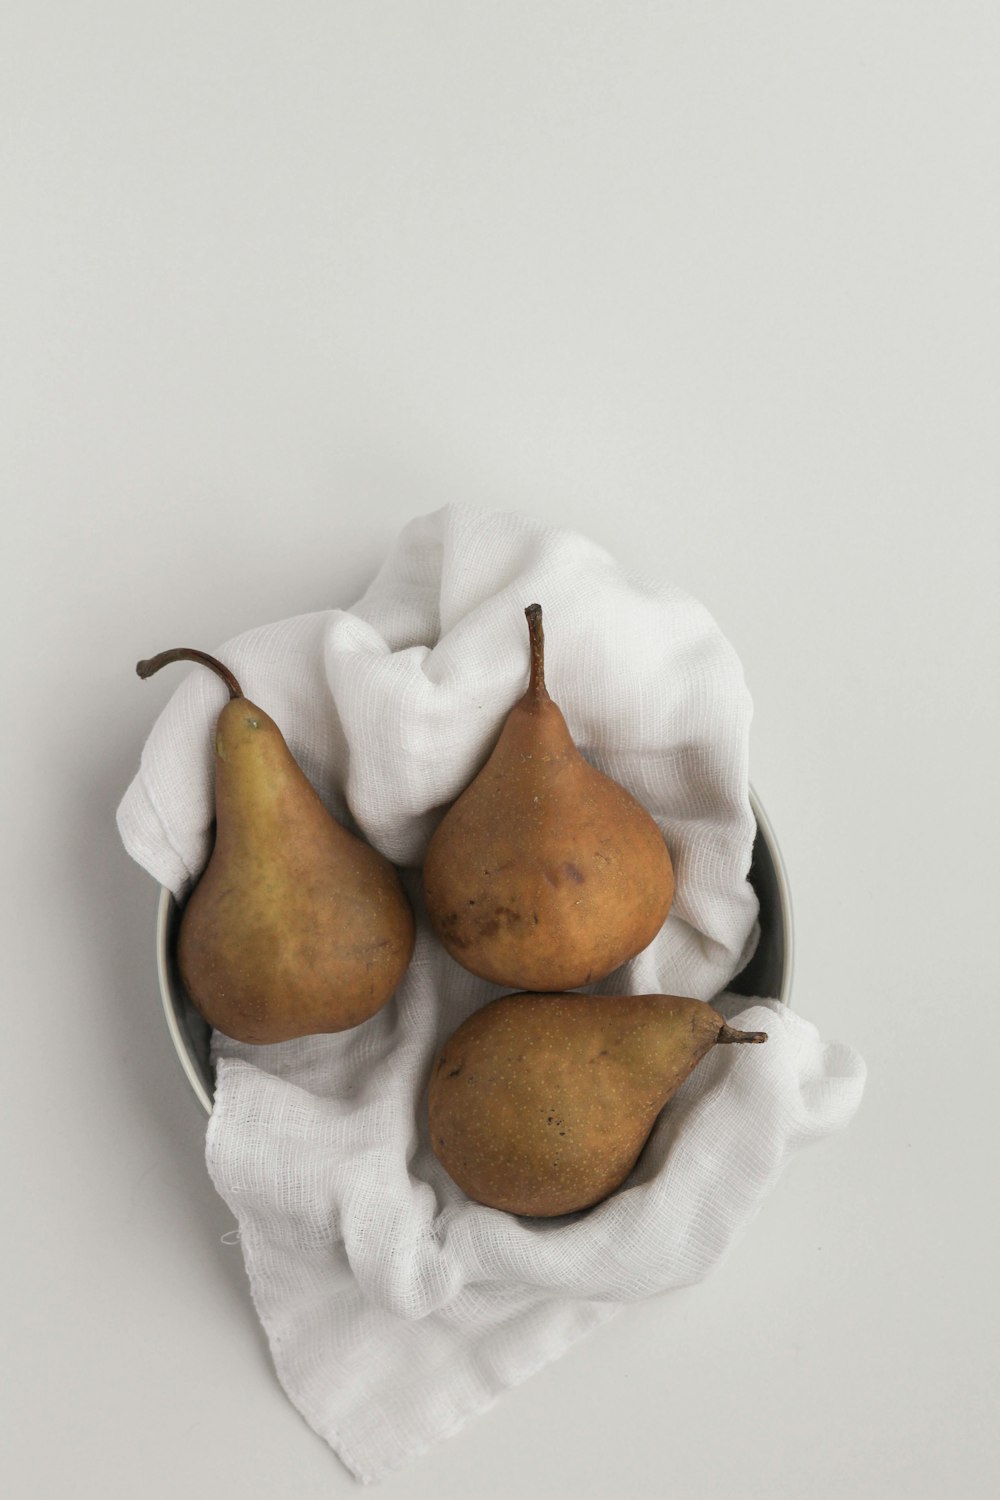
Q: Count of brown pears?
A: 3